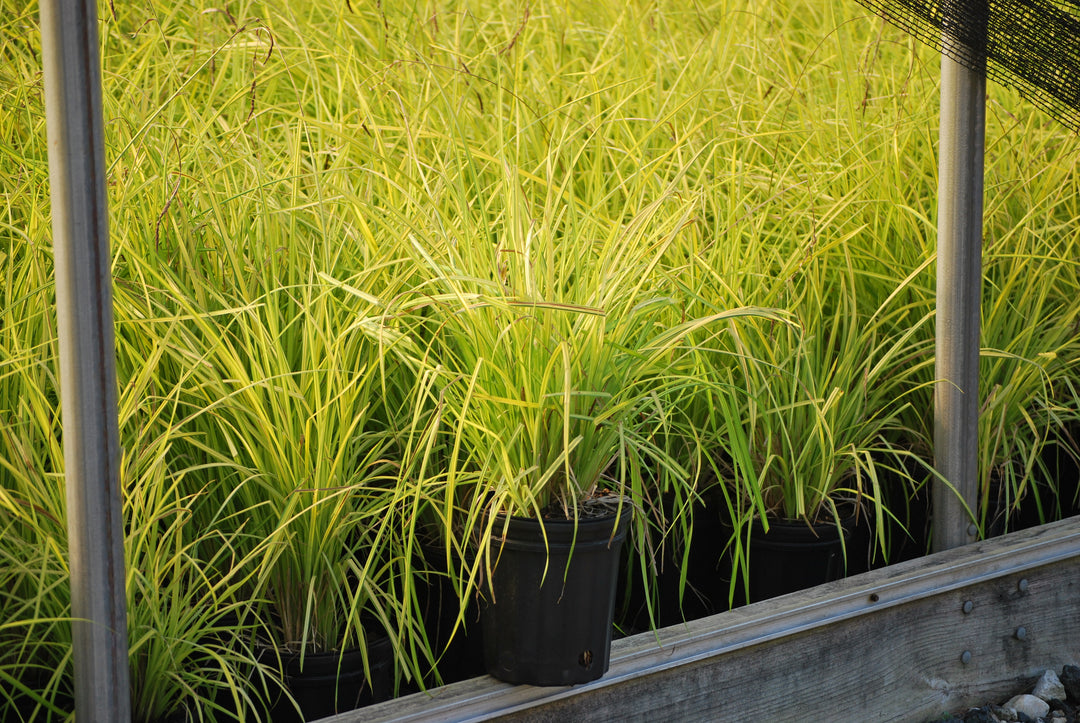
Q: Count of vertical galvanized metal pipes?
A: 2